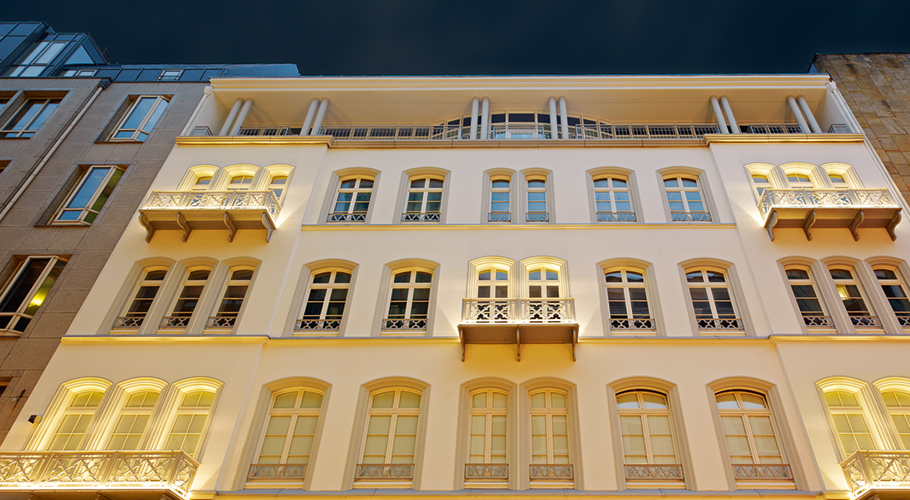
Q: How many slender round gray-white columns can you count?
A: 12